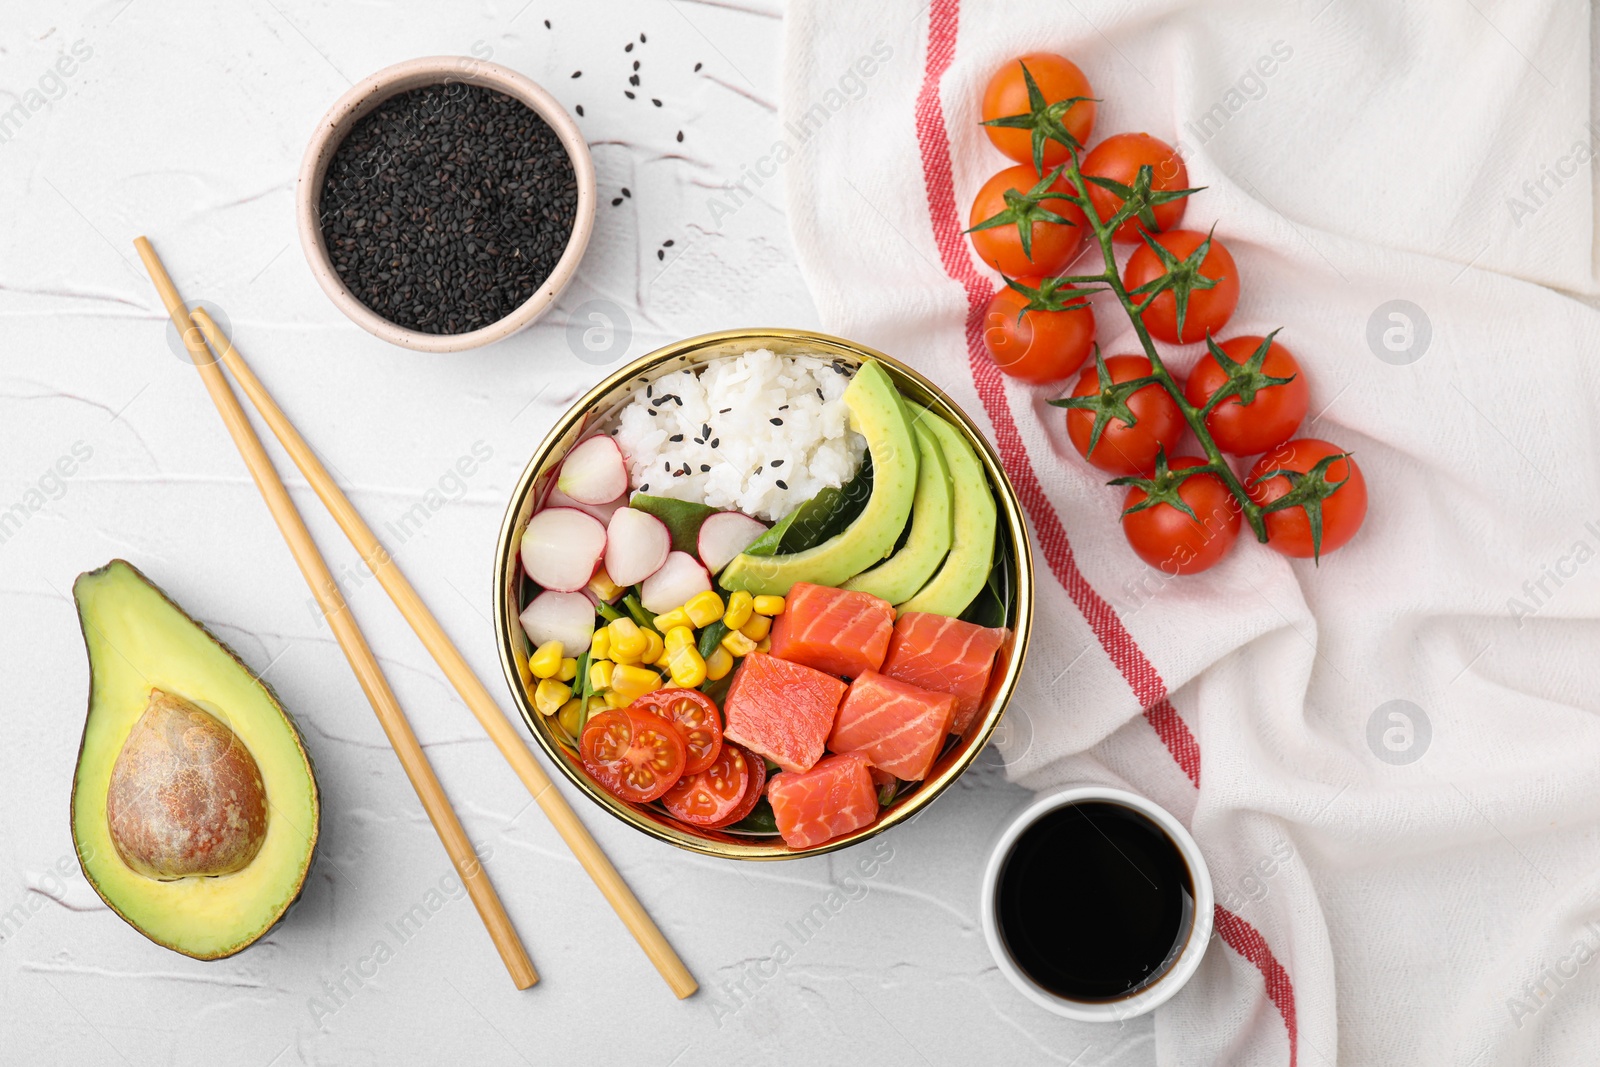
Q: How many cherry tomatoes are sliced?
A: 4